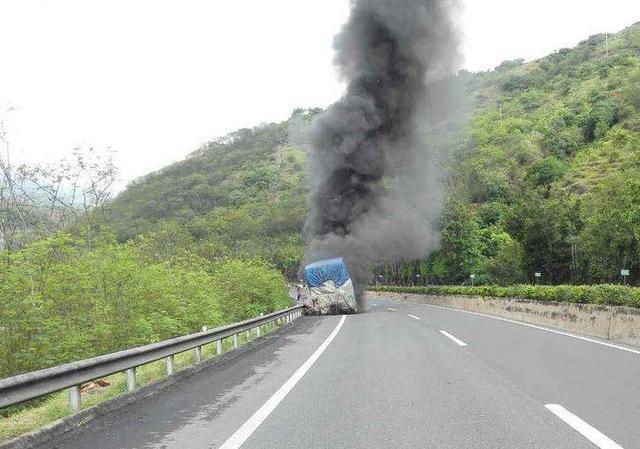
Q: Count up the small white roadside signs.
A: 5